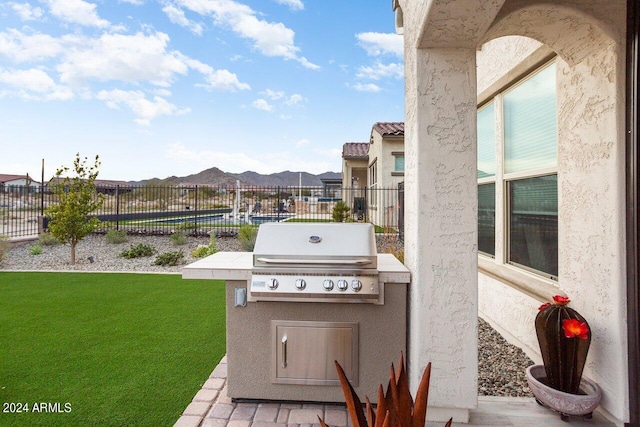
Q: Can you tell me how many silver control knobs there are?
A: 5